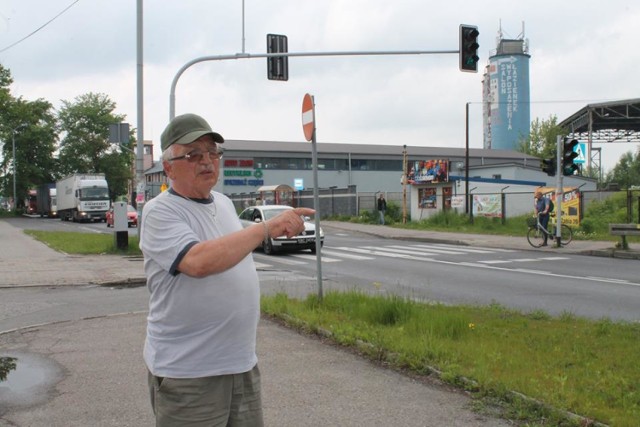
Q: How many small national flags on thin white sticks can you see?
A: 0